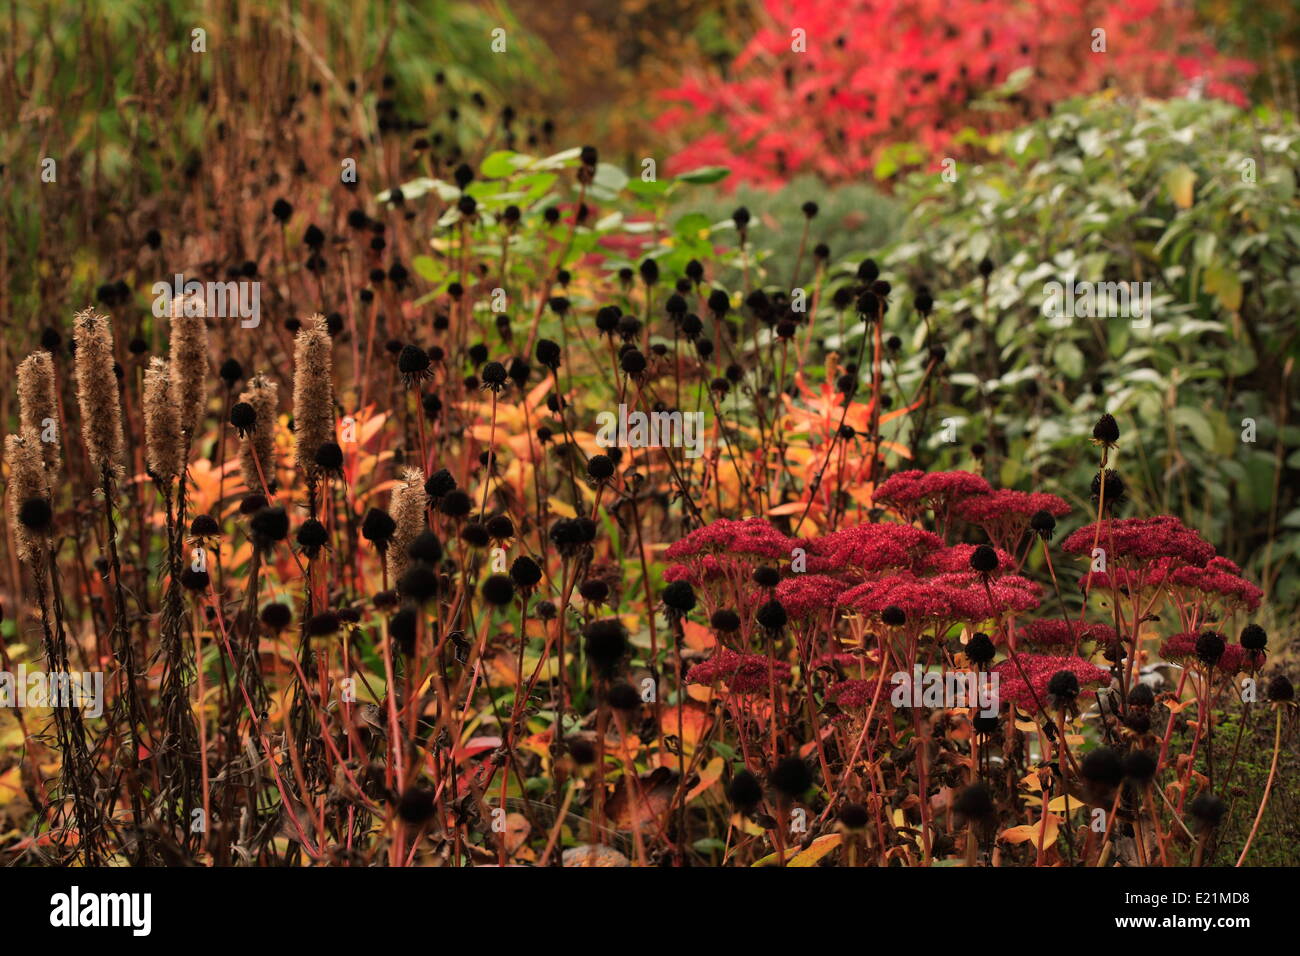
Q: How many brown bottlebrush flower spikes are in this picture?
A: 8